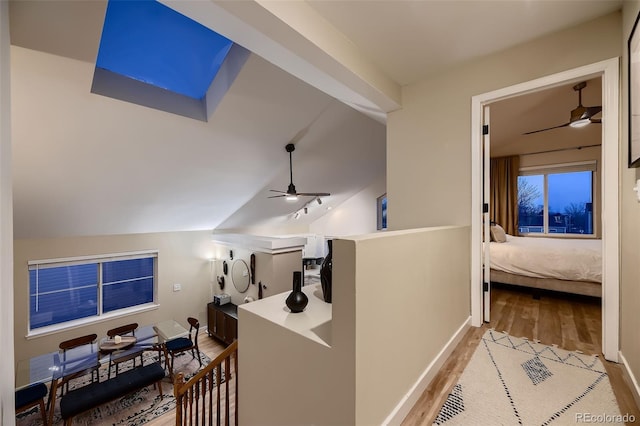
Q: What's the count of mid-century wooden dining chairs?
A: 4